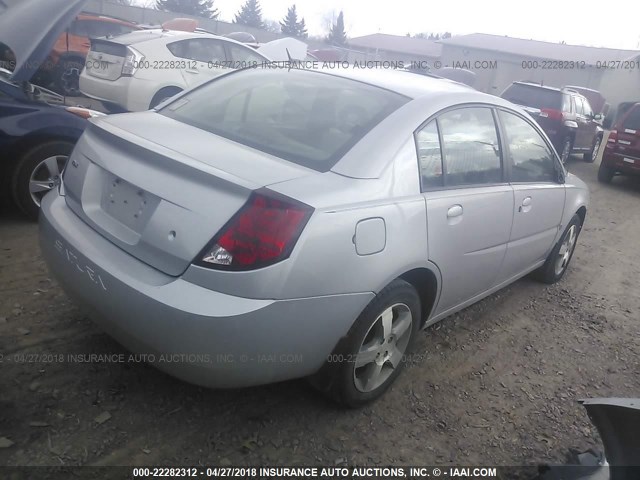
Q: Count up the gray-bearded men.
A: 0